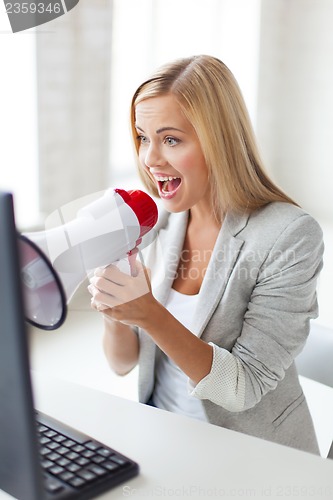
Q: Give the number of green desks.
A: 0